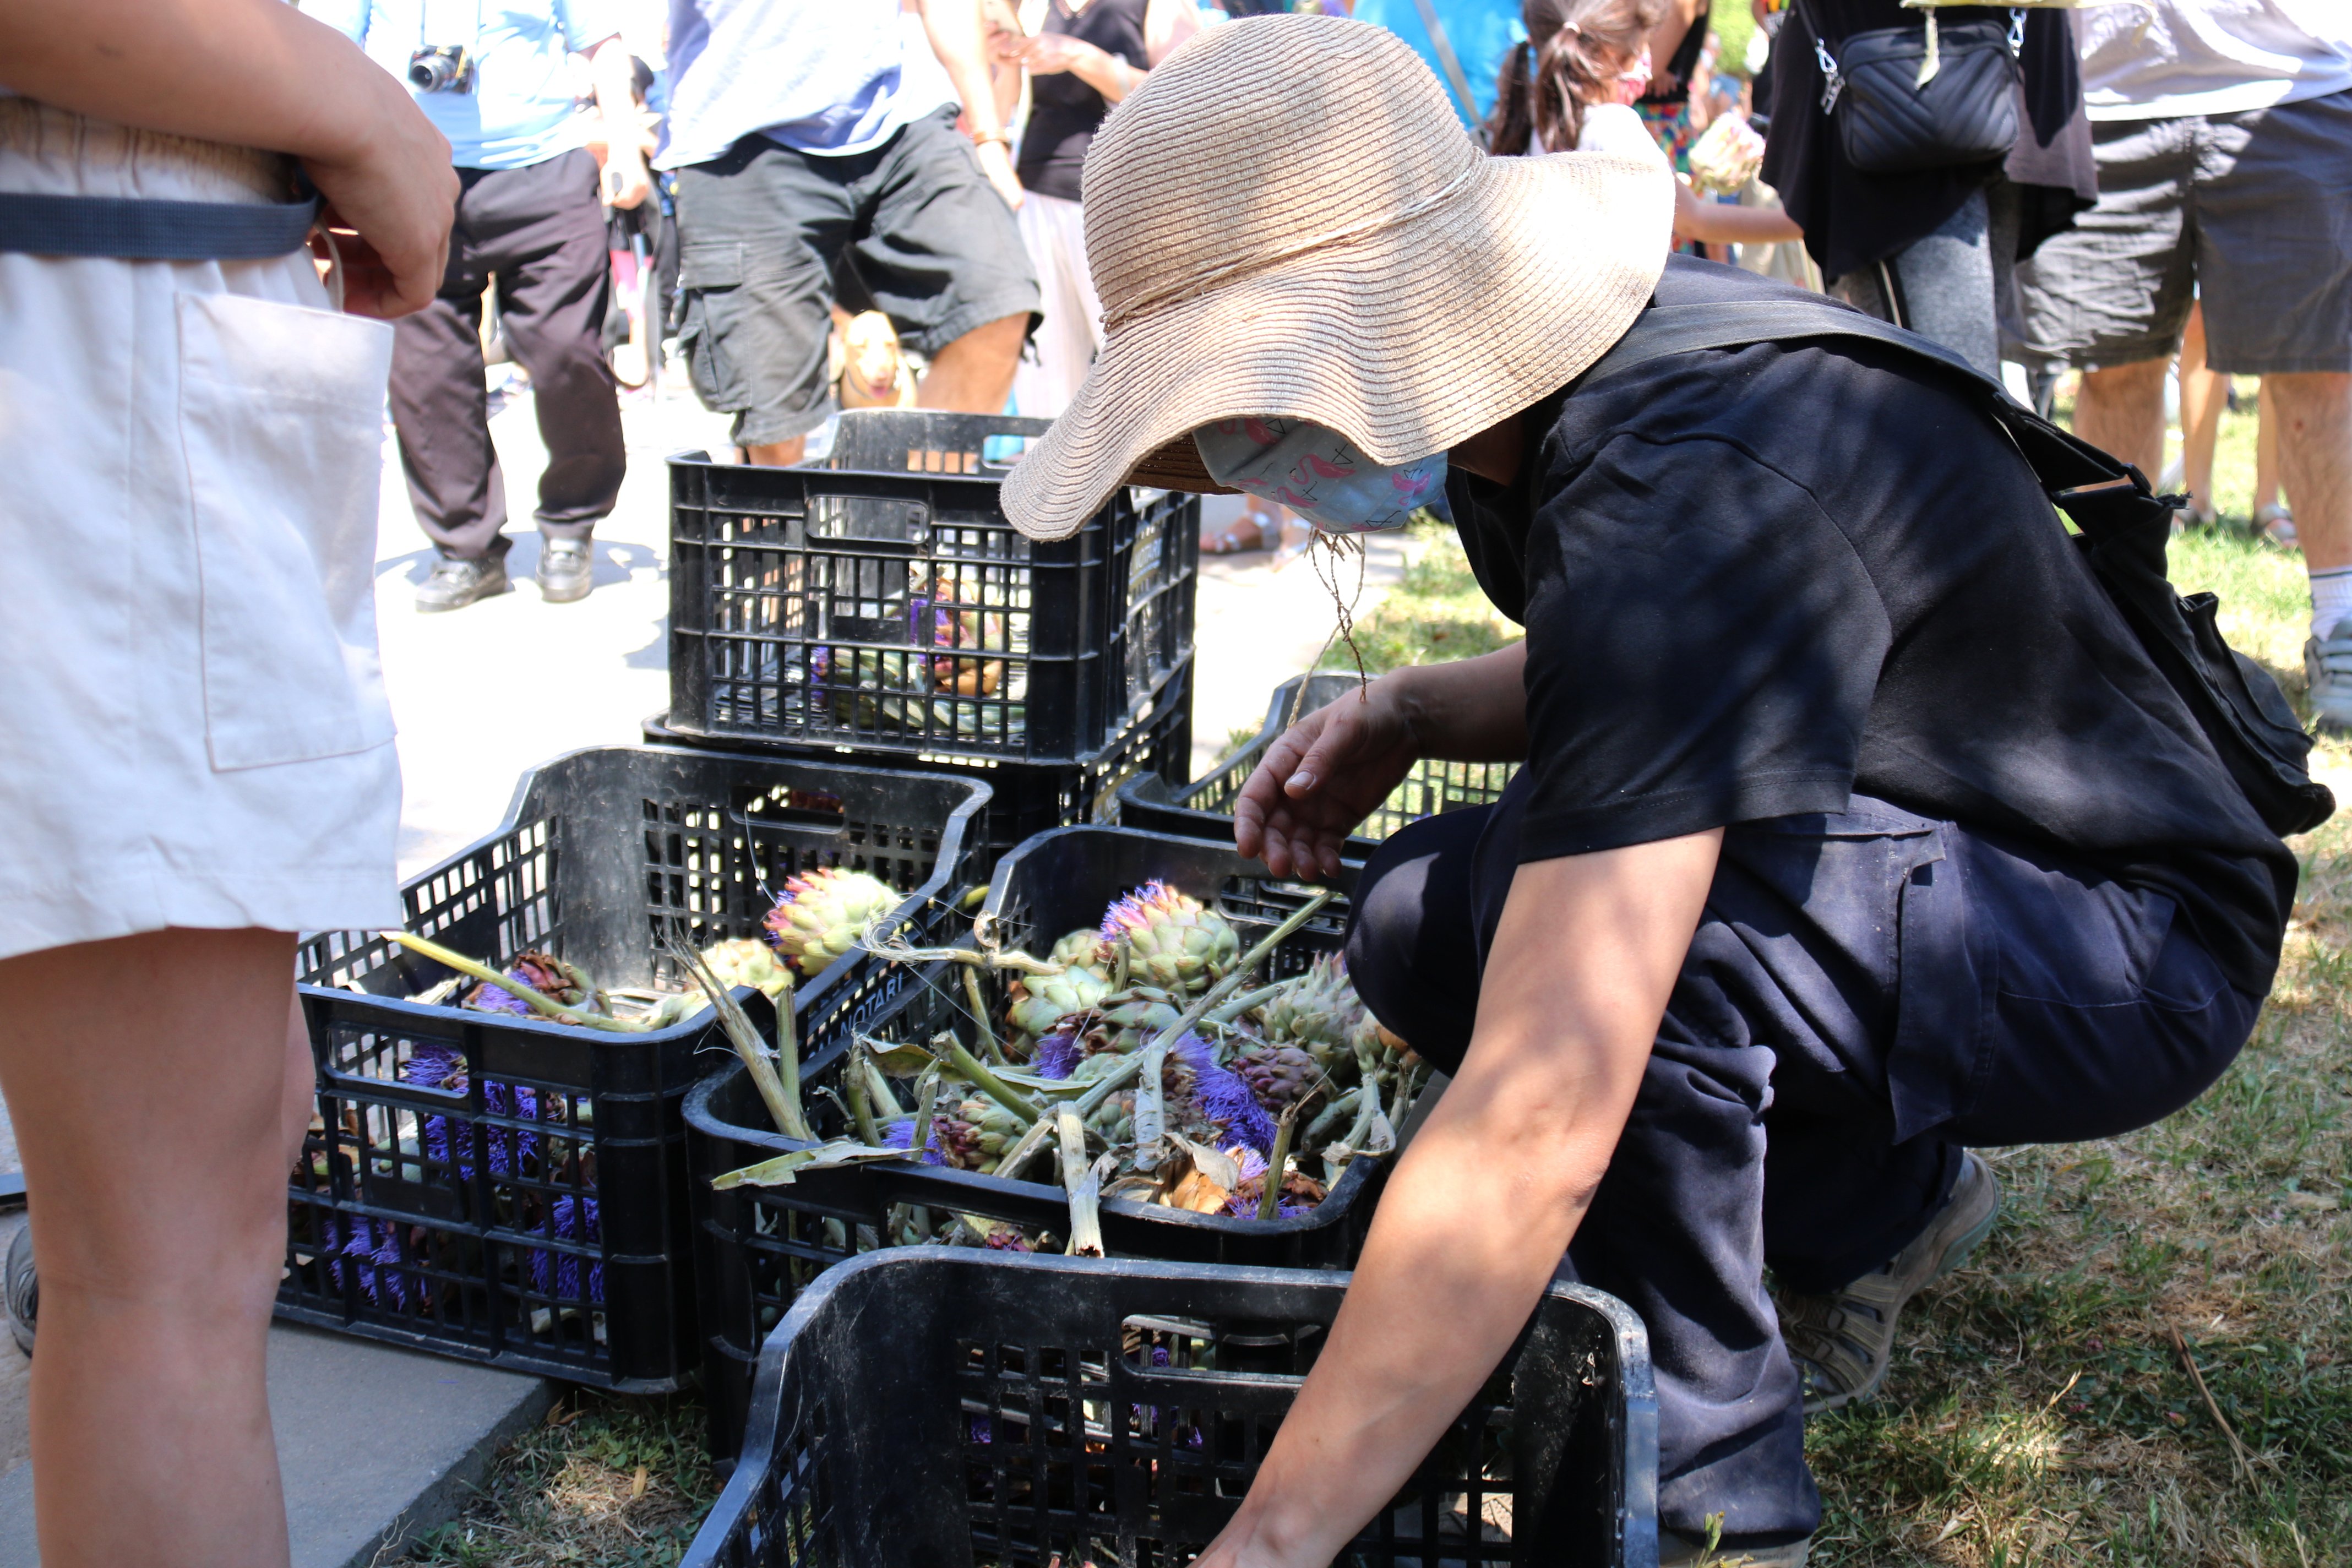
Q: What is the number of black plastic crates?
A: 6